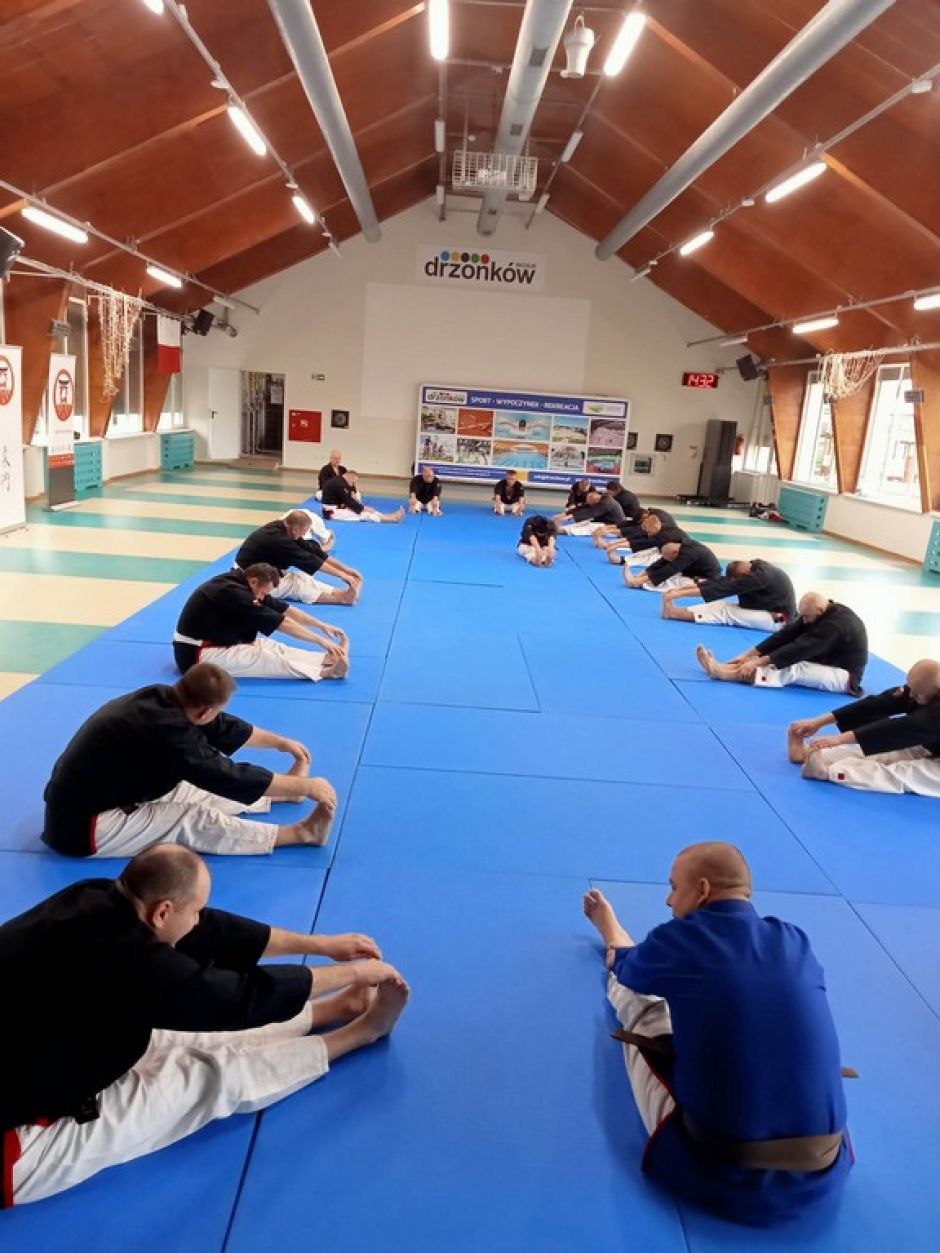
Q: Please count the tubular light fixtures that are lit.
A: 11